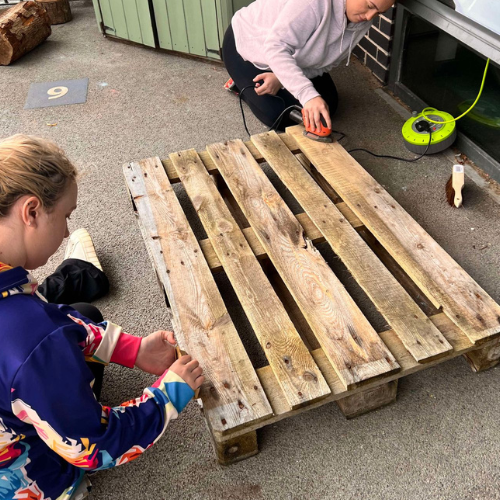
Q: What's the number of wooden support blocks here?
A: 3